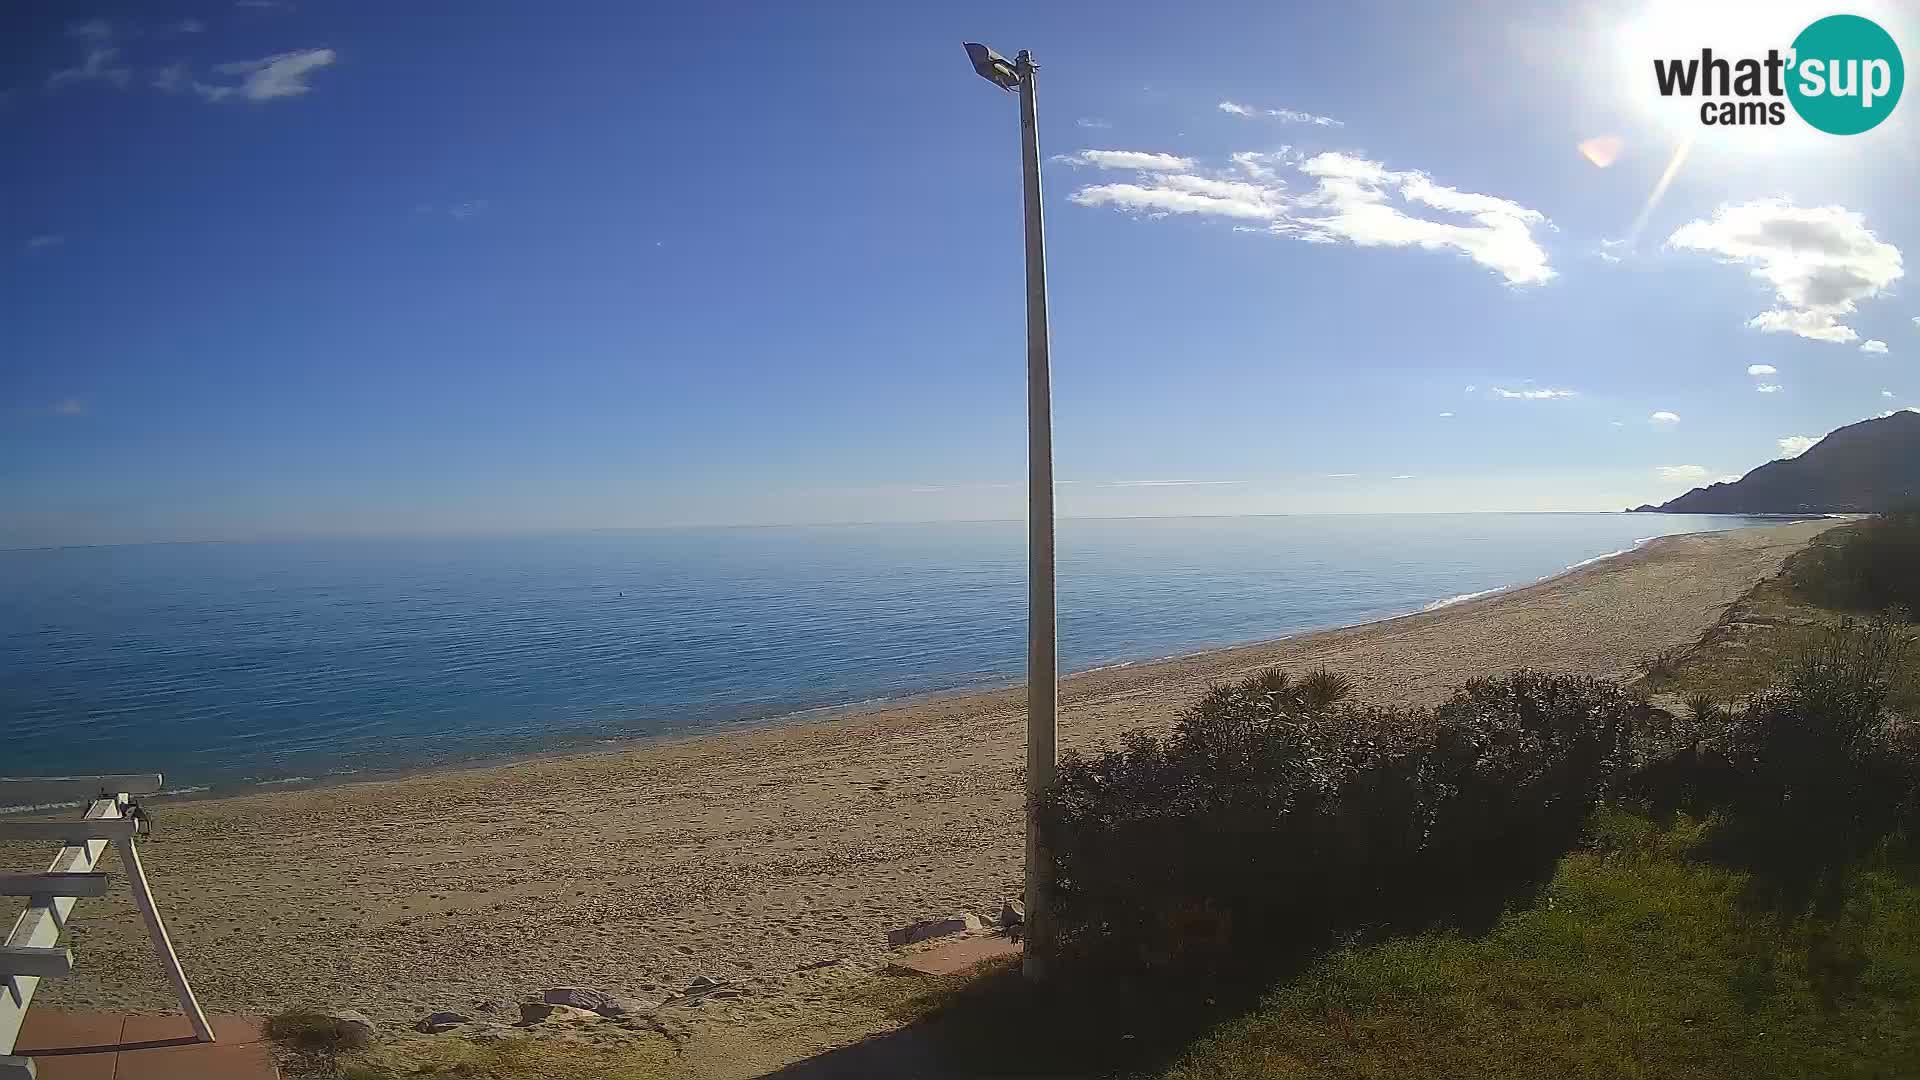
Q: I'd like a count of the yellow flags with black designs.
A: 0